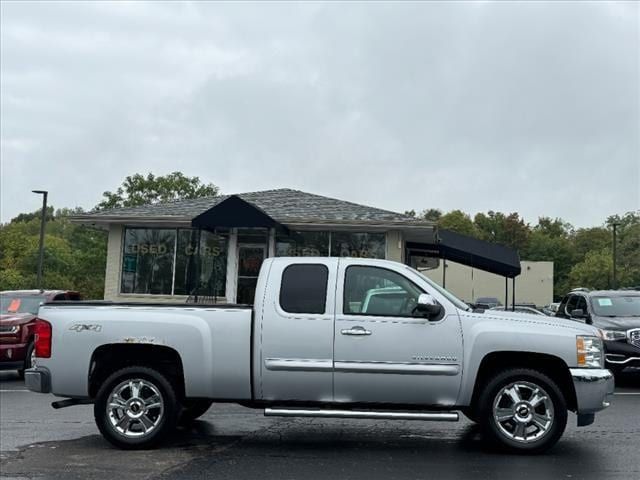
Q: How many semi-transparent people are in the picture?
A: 0